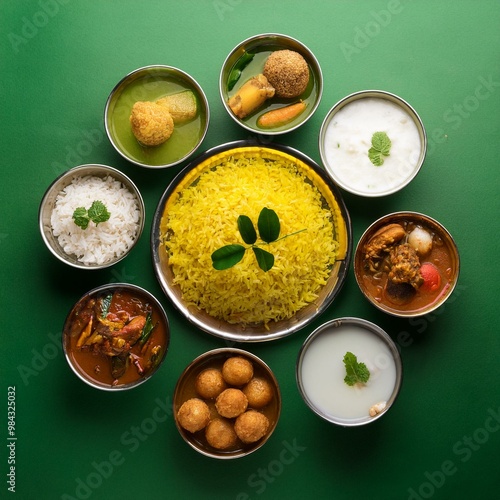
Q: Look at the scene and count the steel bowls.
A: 8